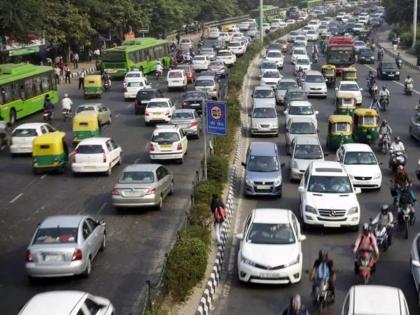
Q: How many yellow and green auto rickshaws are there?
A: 8